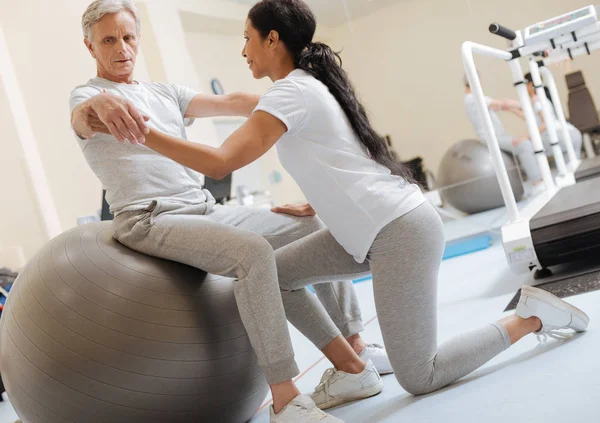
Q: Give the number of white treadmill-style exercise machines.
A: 1